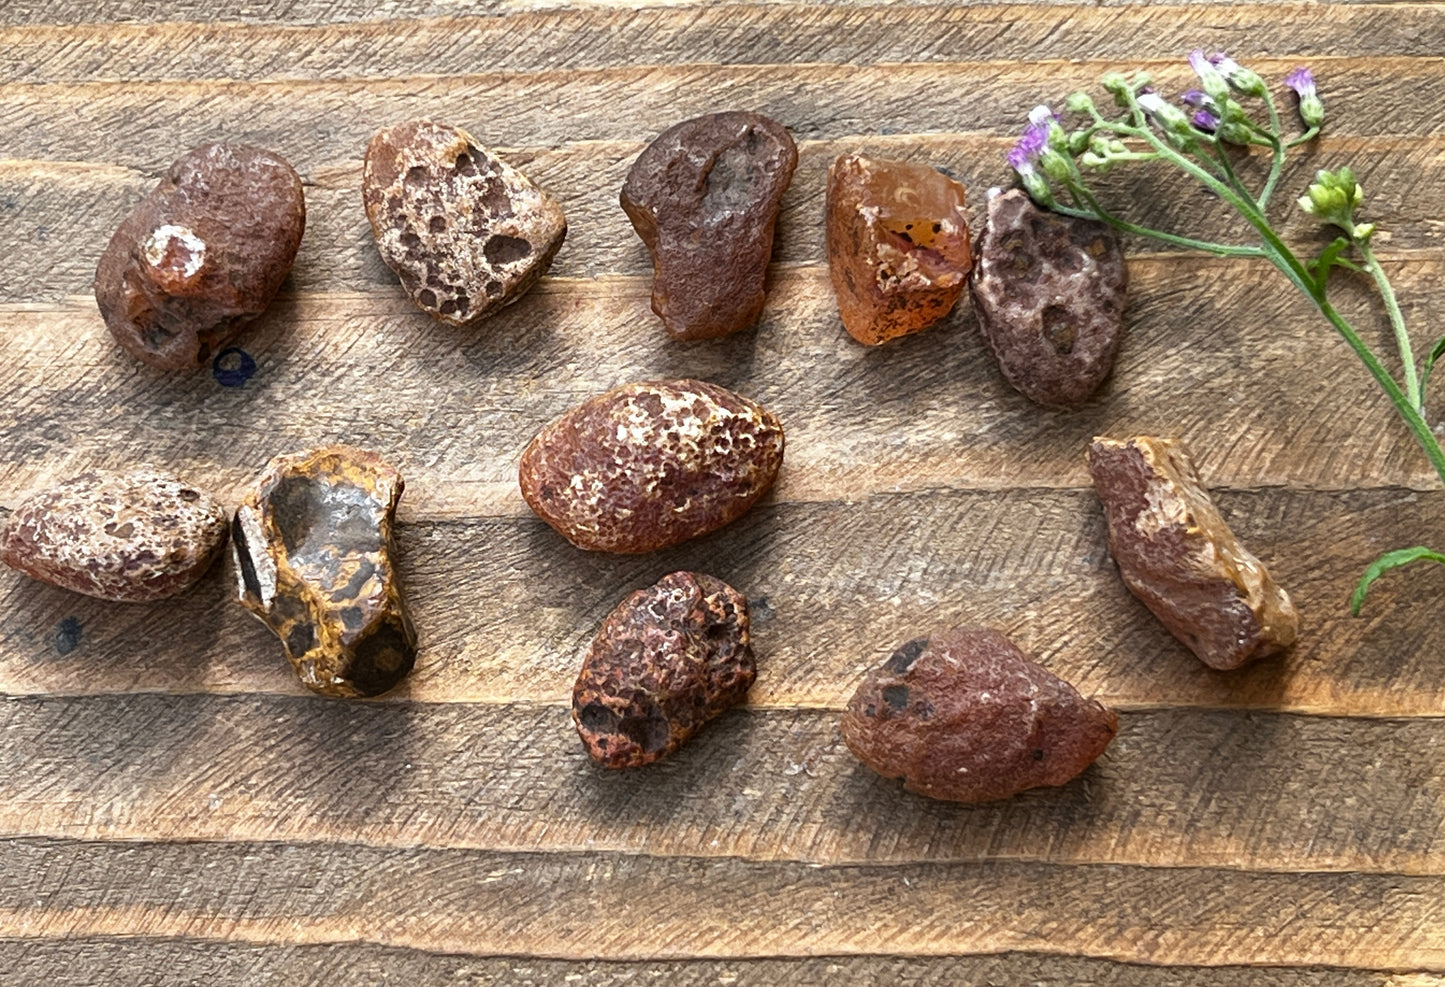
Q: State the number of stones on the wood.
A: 11